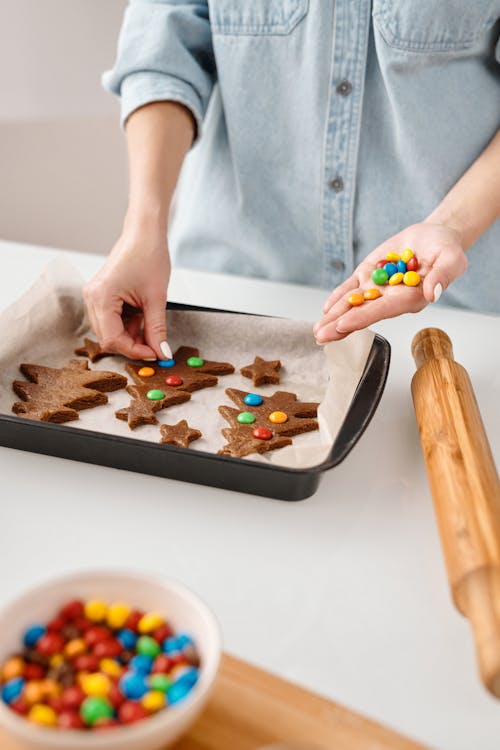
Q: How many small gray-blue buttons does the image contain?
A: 3